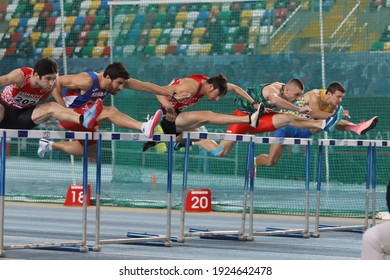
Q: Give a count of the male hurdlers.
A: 5